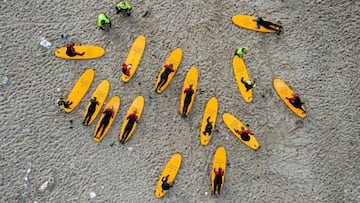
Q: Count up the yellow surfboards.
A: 15